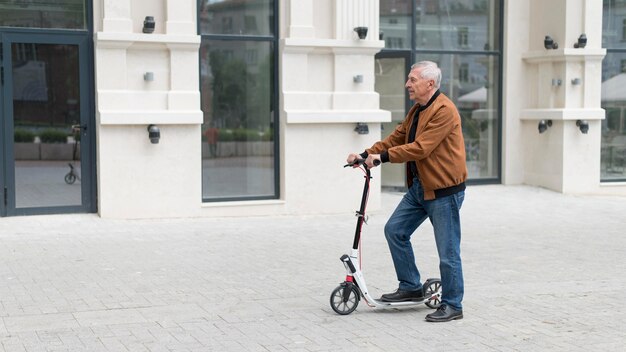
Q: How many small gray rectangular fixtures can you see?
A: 4